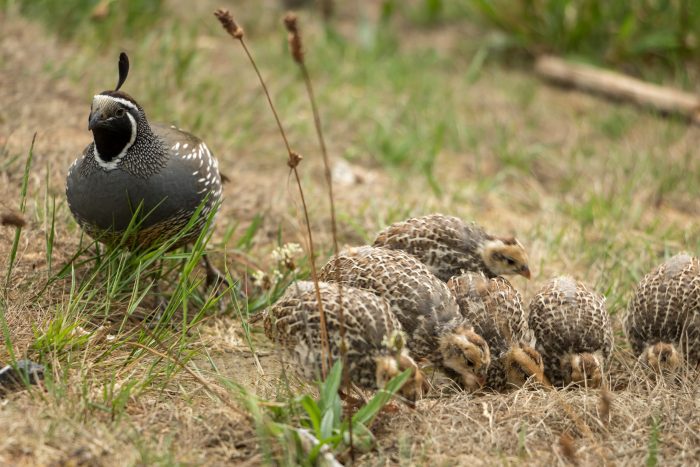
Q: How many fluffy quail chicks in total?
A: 6